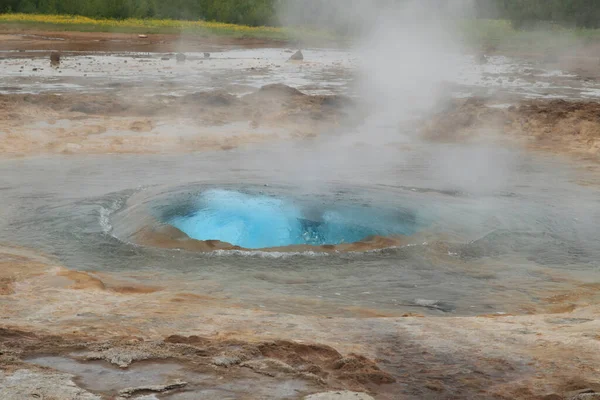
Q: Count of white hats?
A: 0